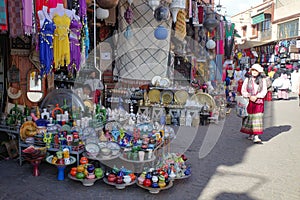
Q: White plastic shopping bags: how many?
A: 1